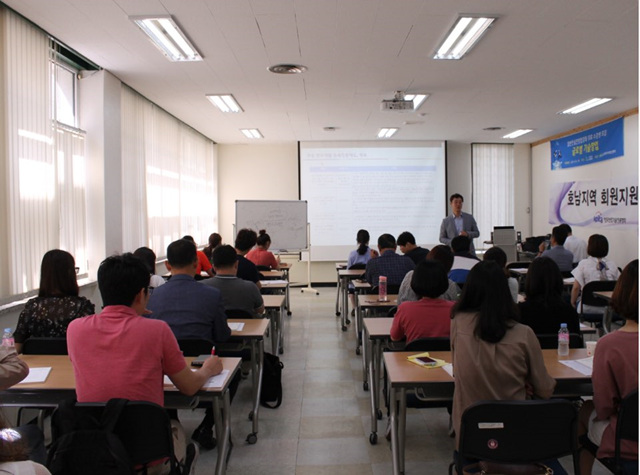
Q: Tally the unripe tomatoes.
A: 0